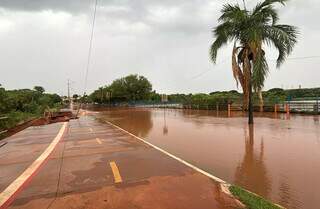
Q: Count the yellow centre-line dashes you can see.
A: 3